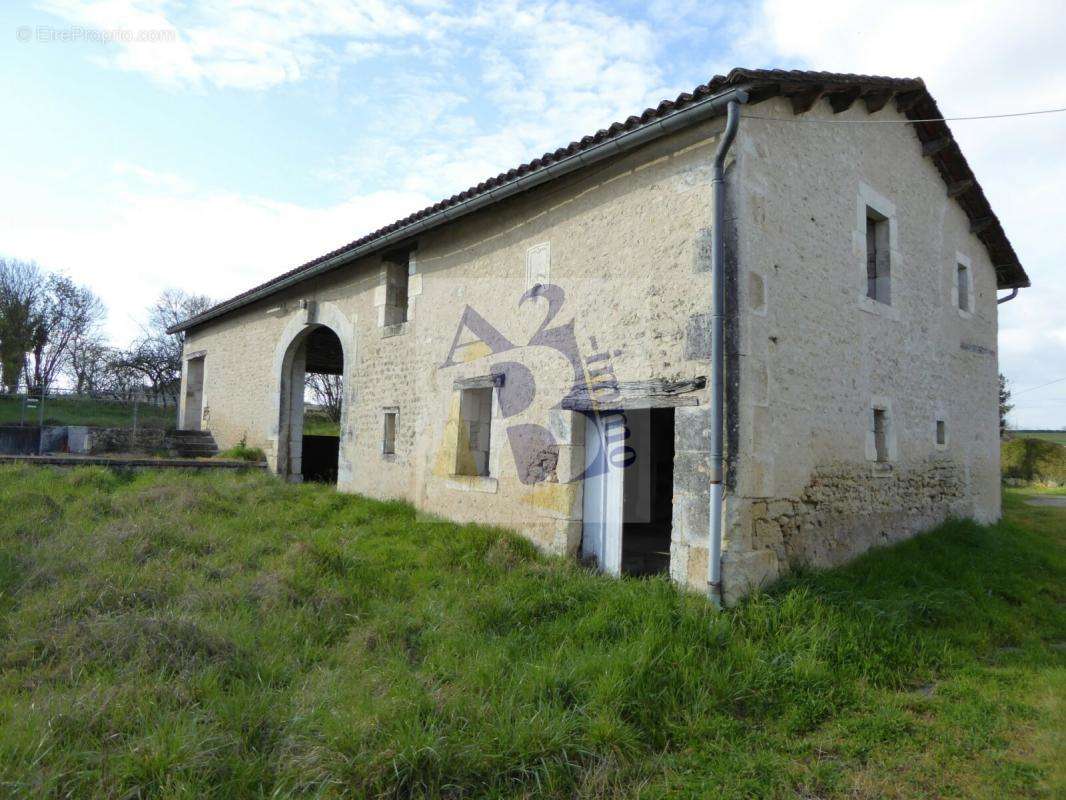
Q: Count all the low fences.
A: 1